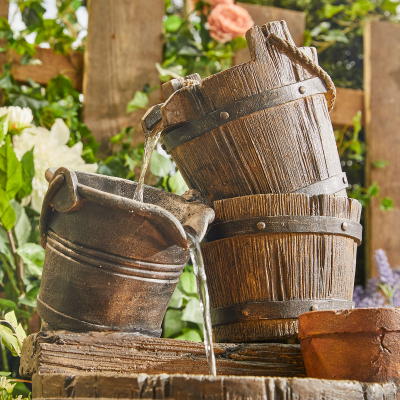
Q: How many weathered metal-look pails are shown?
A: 1